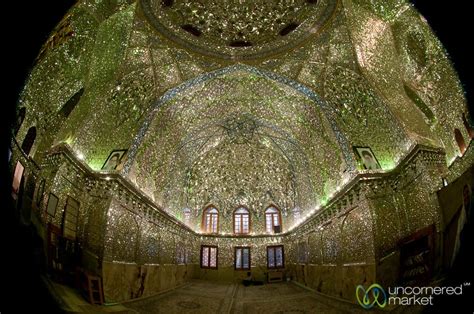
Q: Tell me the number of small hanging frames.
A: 2